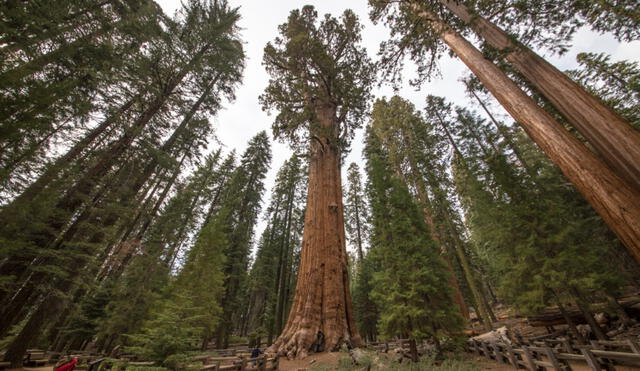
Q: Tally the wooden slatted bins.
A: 0